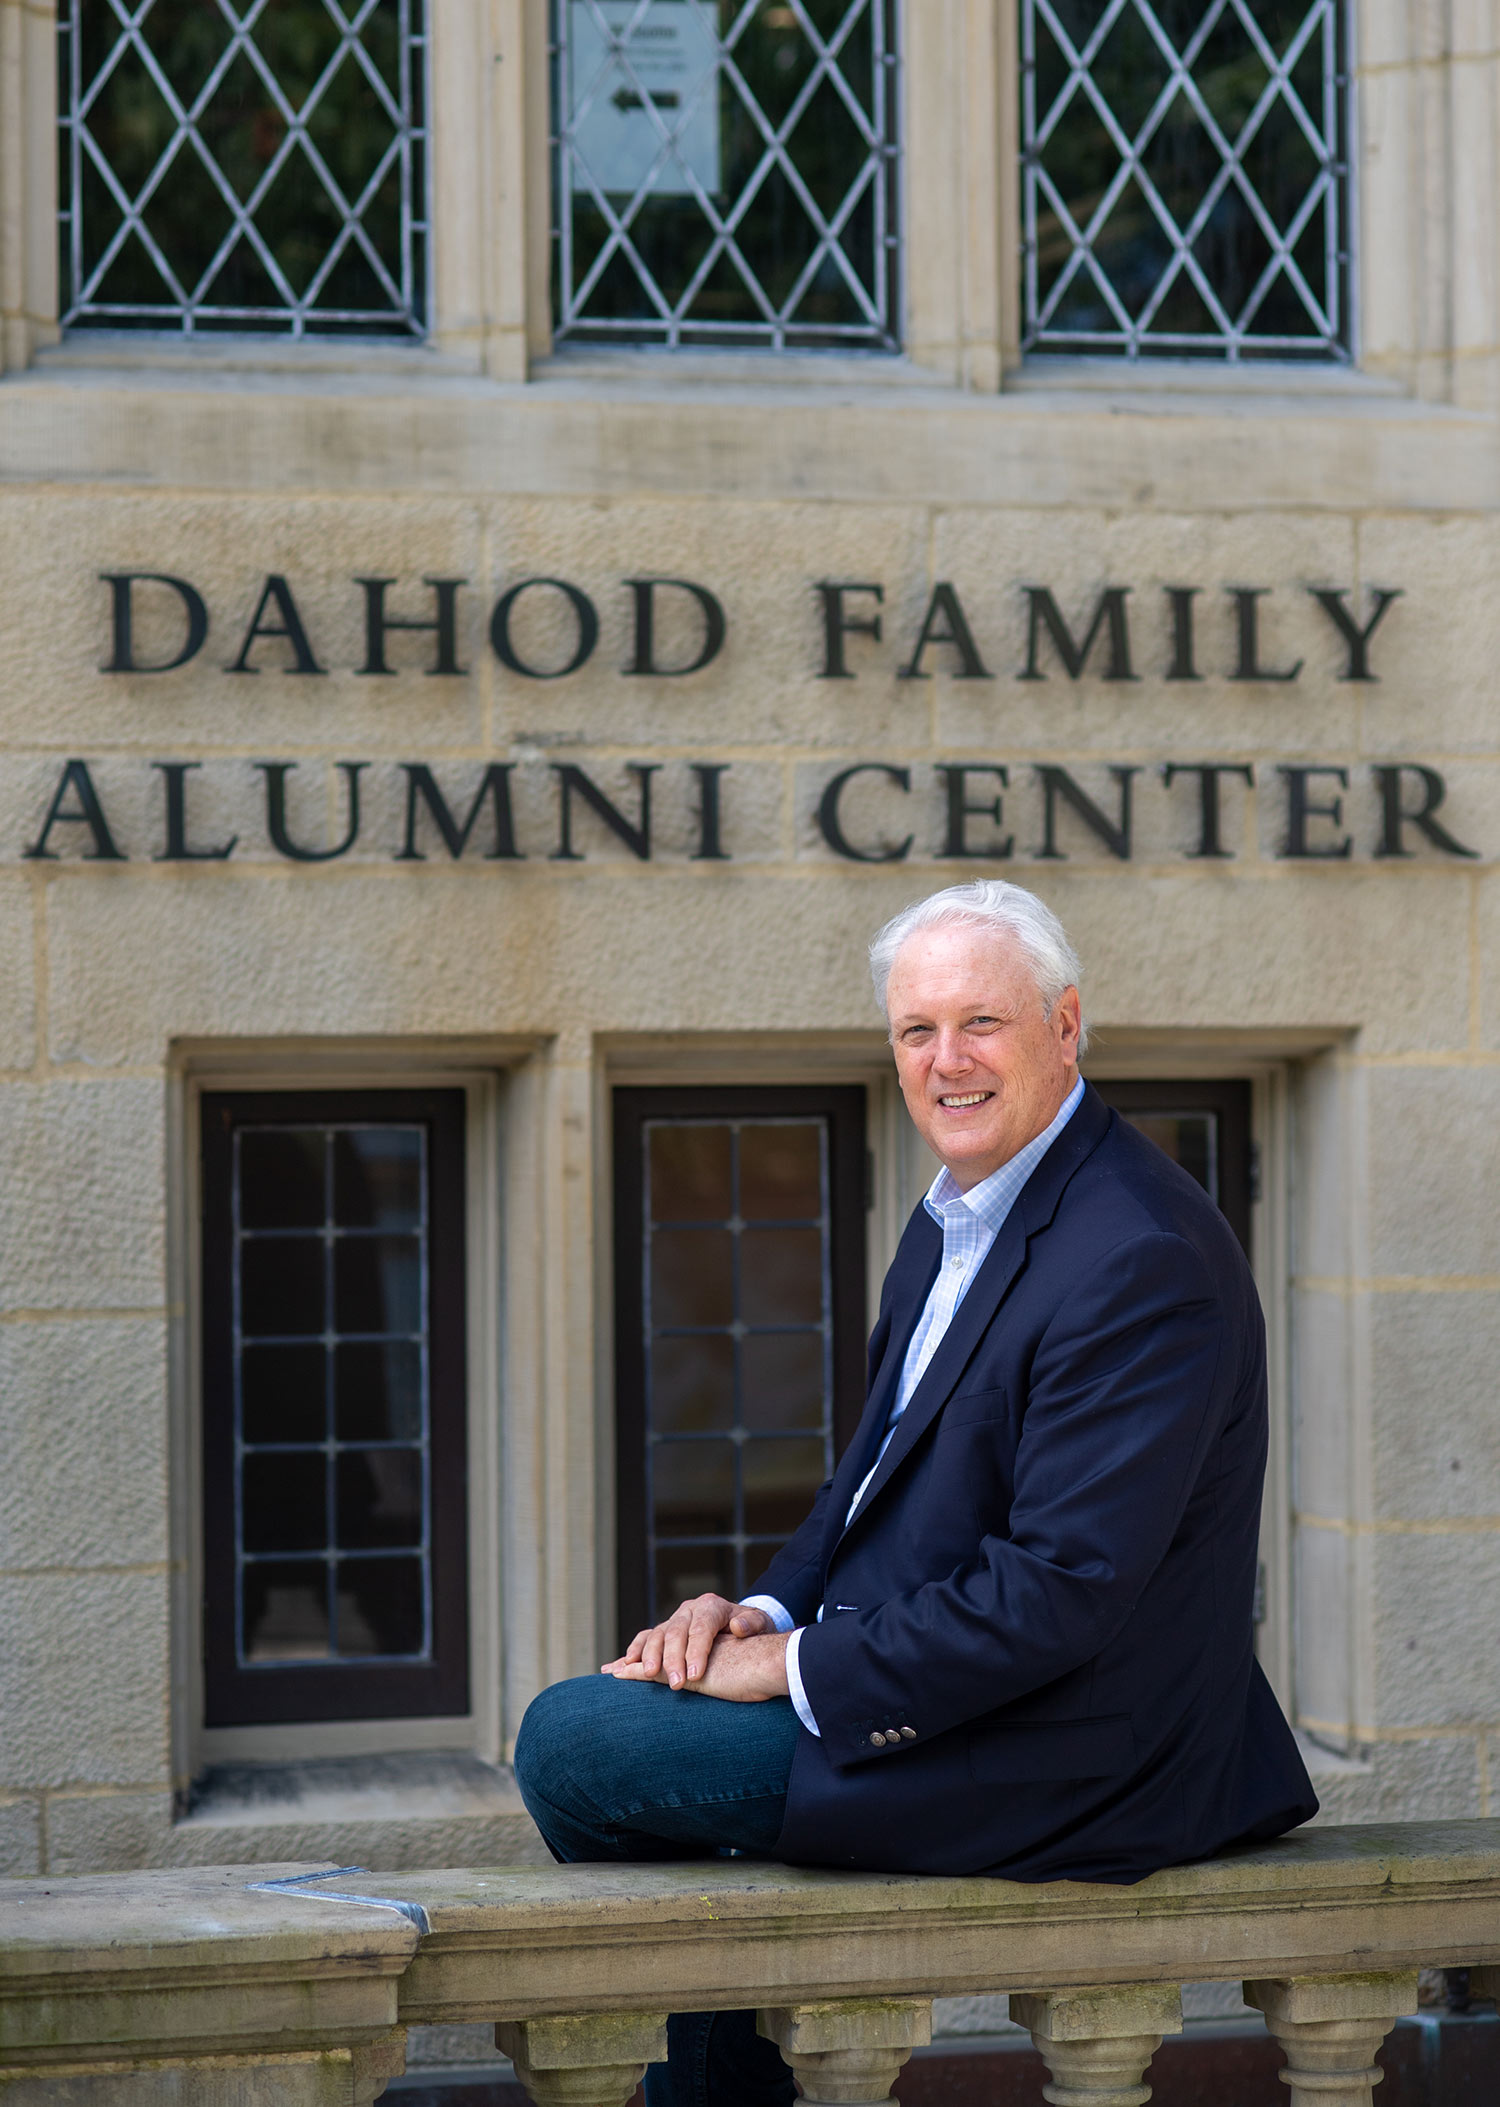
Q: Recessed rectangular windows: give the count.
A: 6